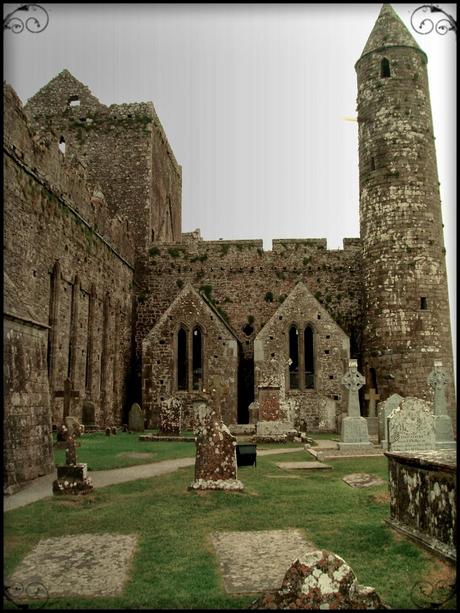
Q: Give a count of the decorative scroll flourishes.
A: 4